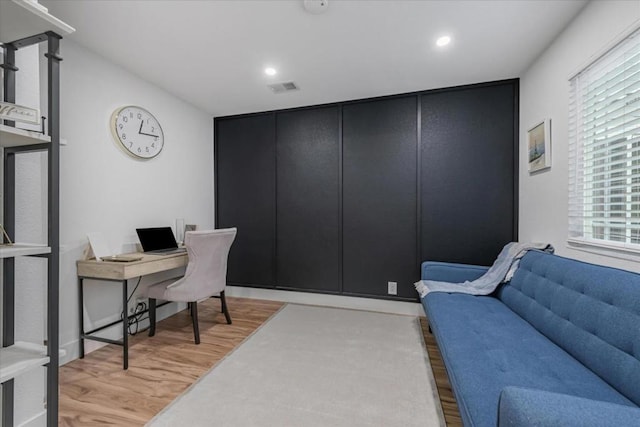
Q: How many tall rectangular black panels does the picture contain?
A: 4